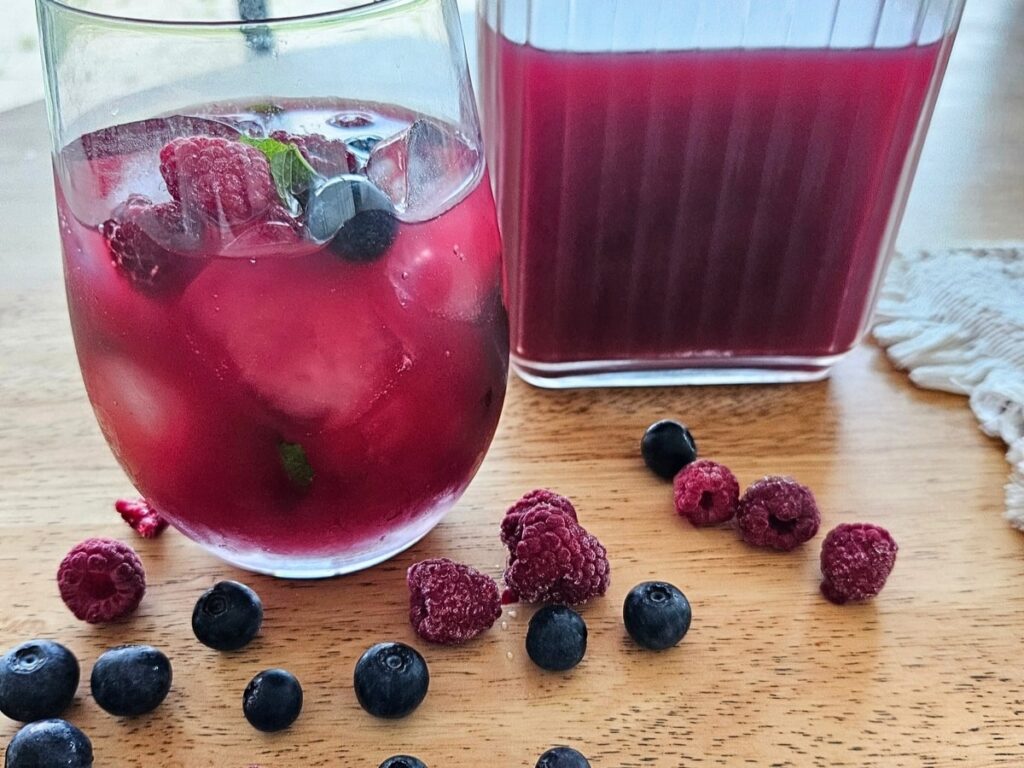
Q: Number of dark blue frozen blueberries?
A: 12